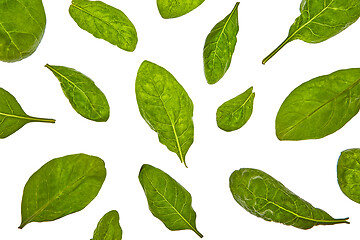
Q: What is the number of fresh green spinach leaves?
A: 15